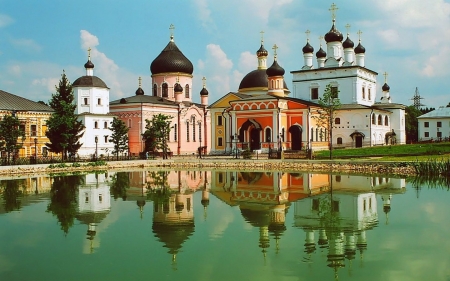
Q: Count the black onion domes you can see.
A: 13